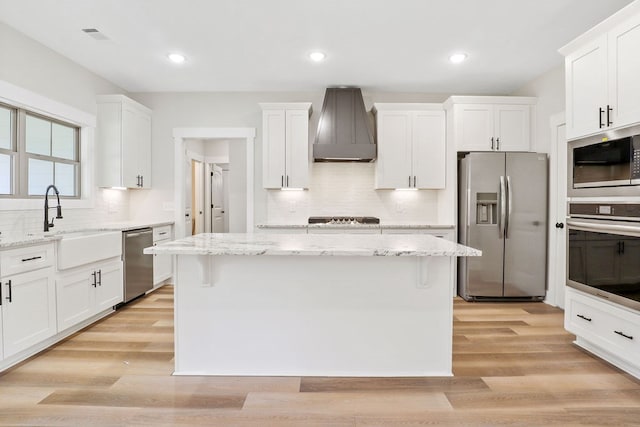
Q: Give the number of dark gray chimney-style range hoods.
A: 1